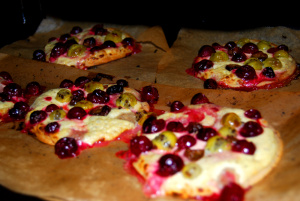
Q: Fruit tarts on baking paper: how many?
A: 5